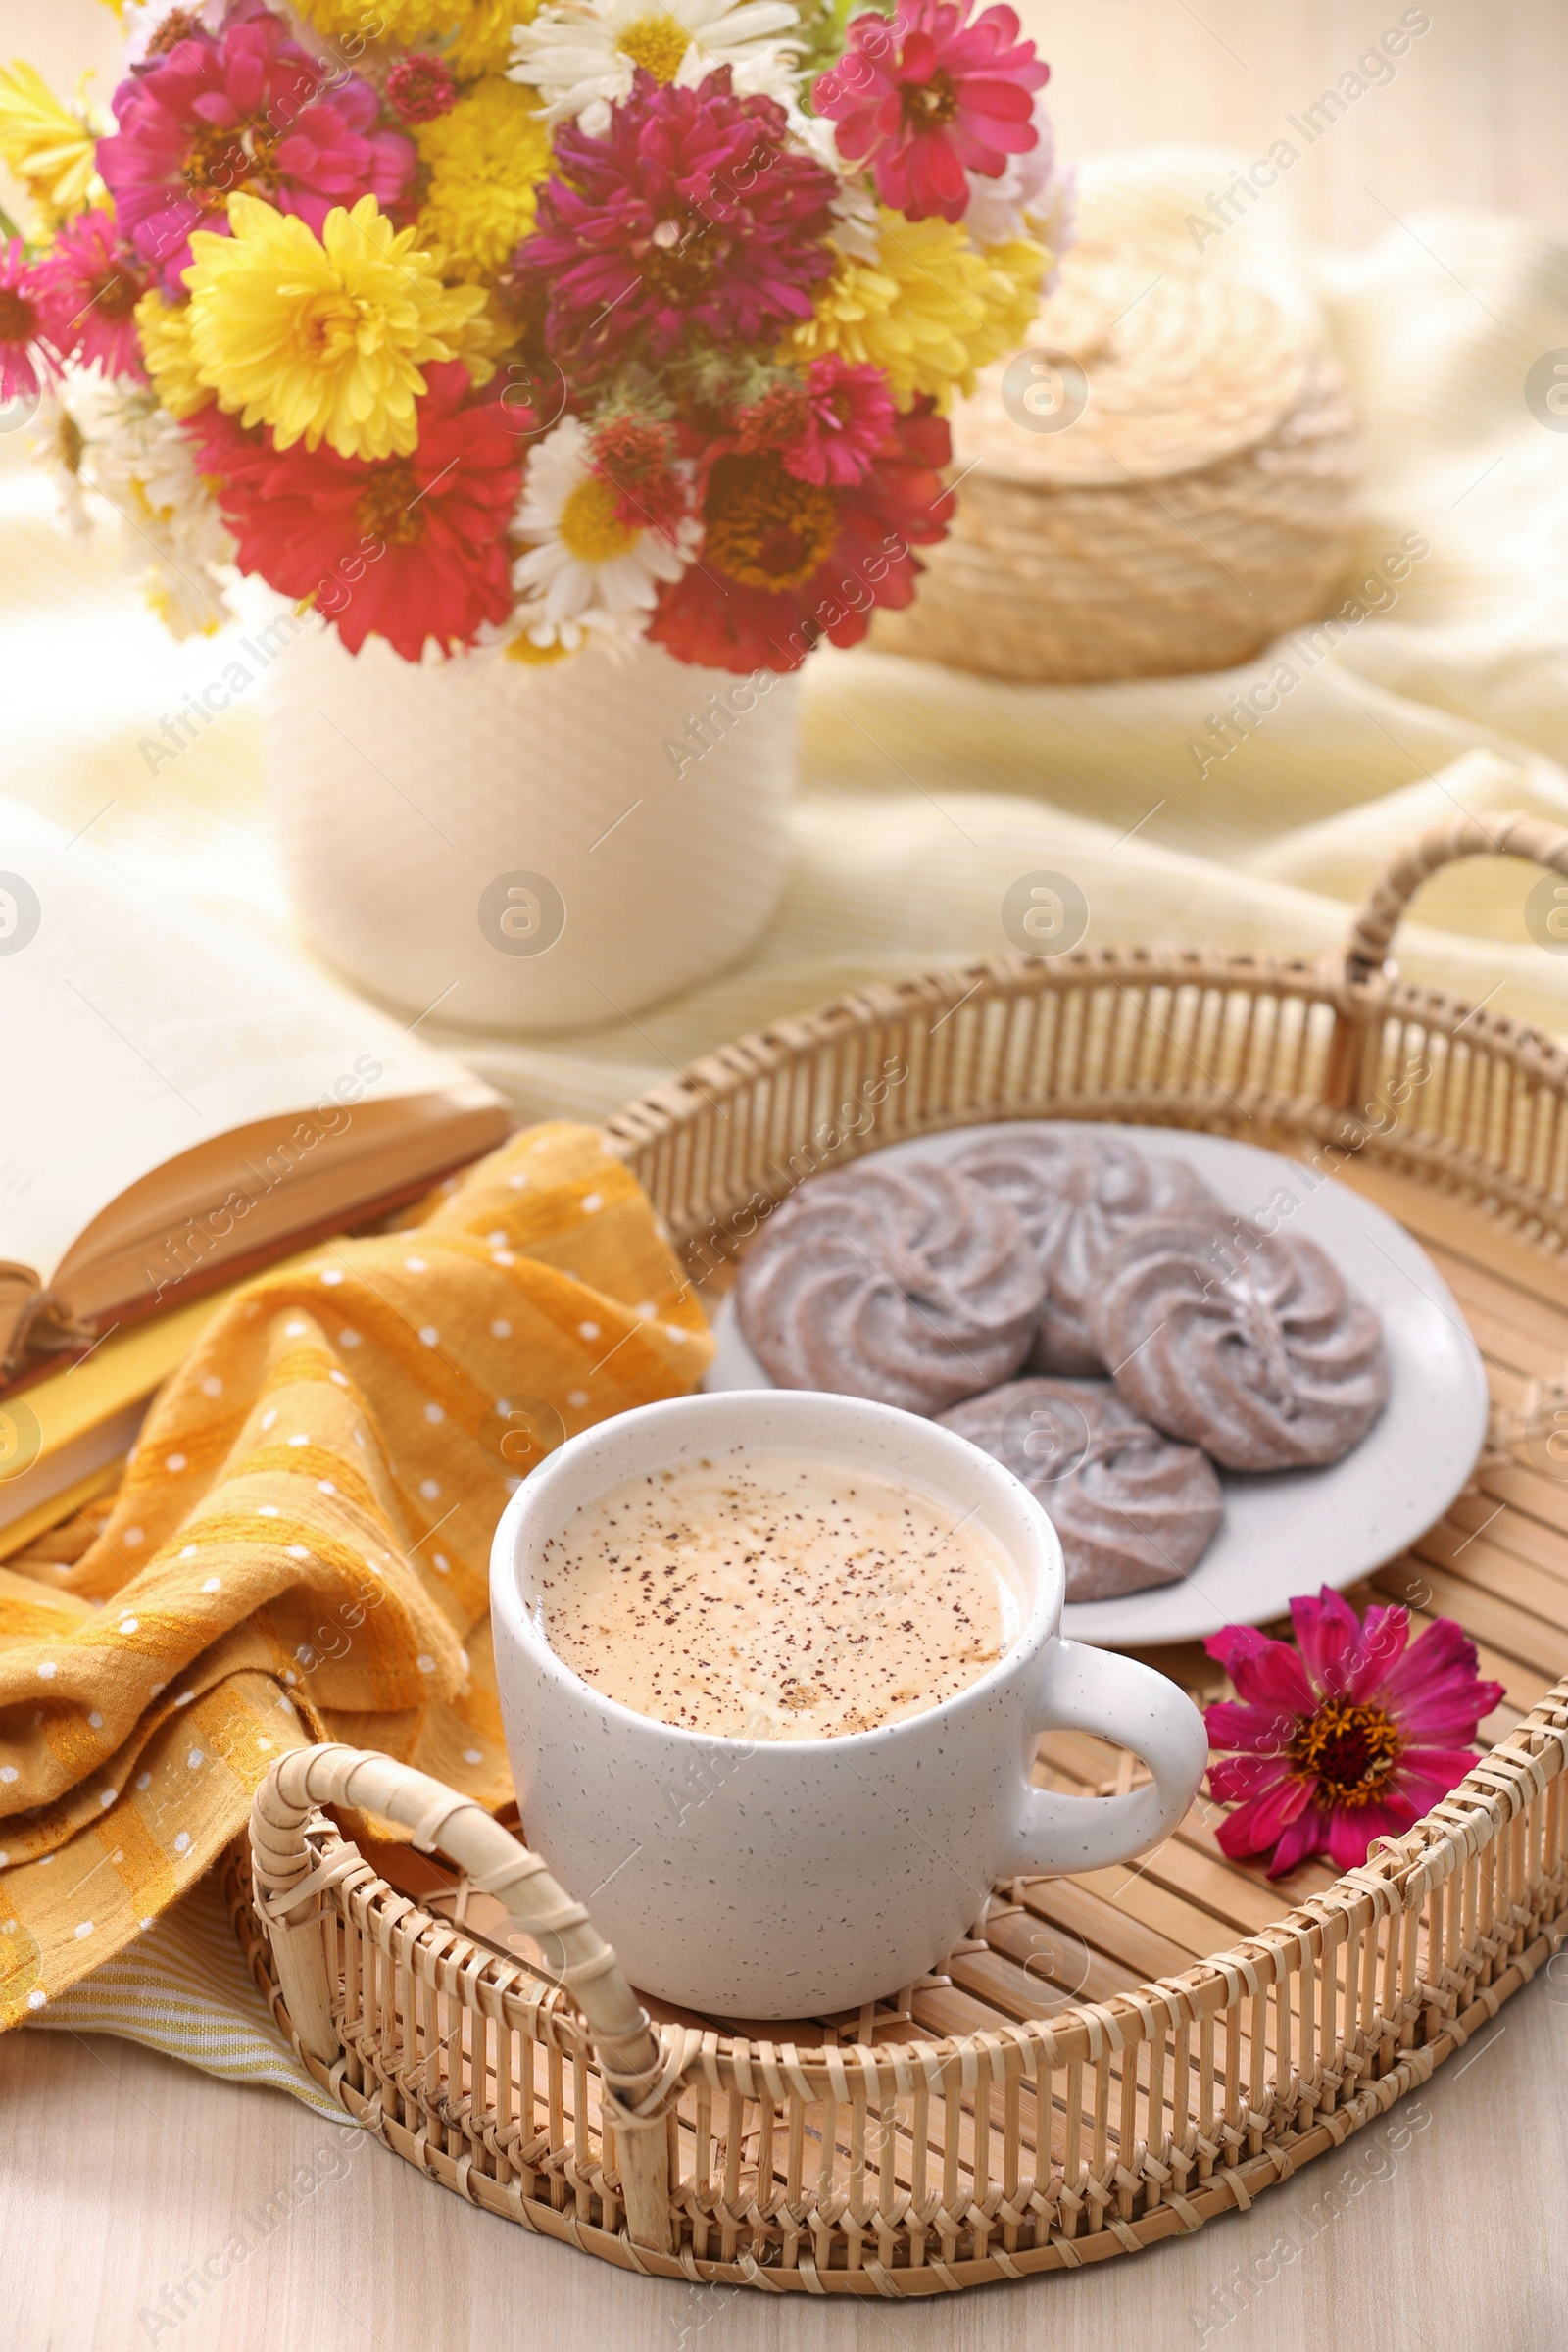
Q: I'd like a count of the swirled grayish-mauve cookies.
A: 4